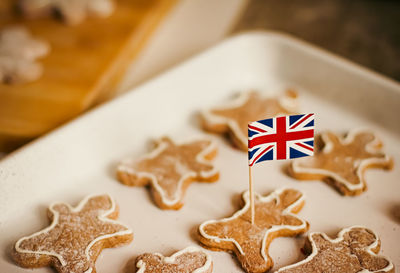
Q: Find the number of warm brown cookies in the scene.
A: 7